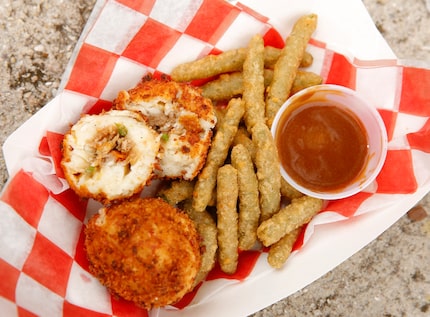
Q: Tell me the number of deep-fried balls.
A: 2